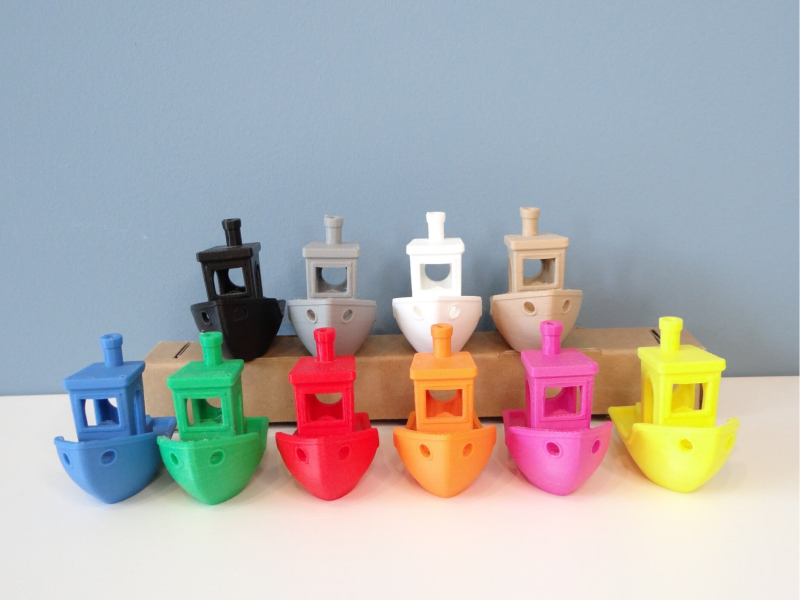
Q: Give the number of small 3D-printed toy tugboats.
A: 10